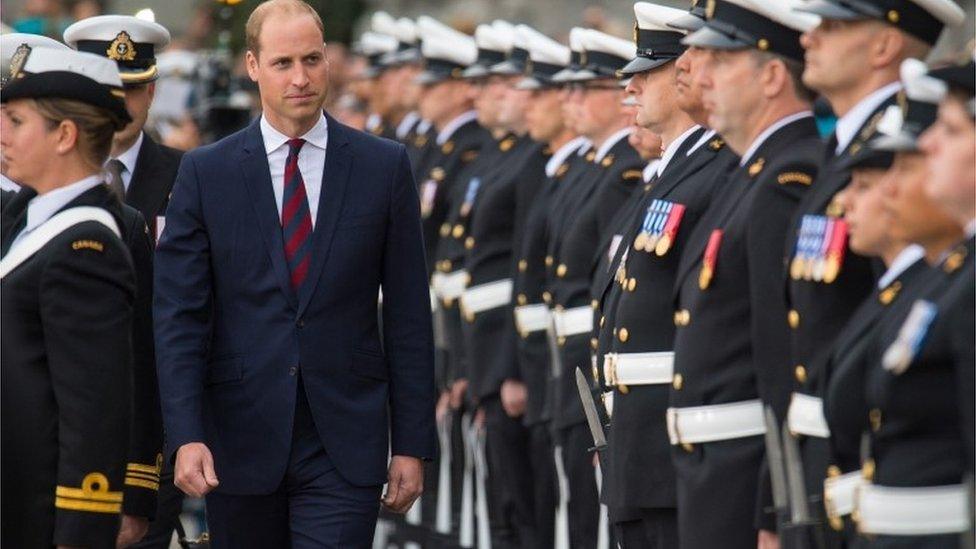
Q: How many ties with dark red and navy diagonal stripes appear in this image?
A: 1